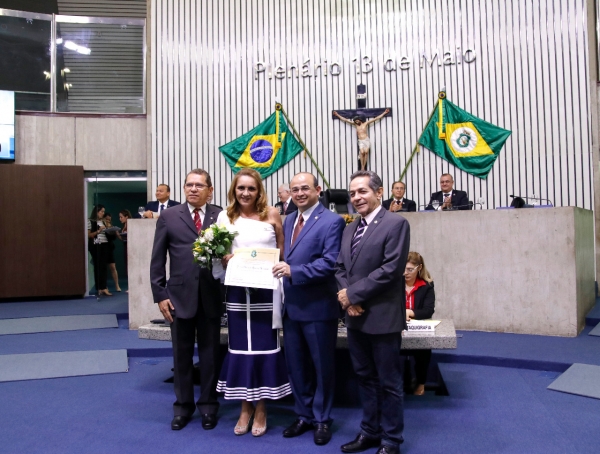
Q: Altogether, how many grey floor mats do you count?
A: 4